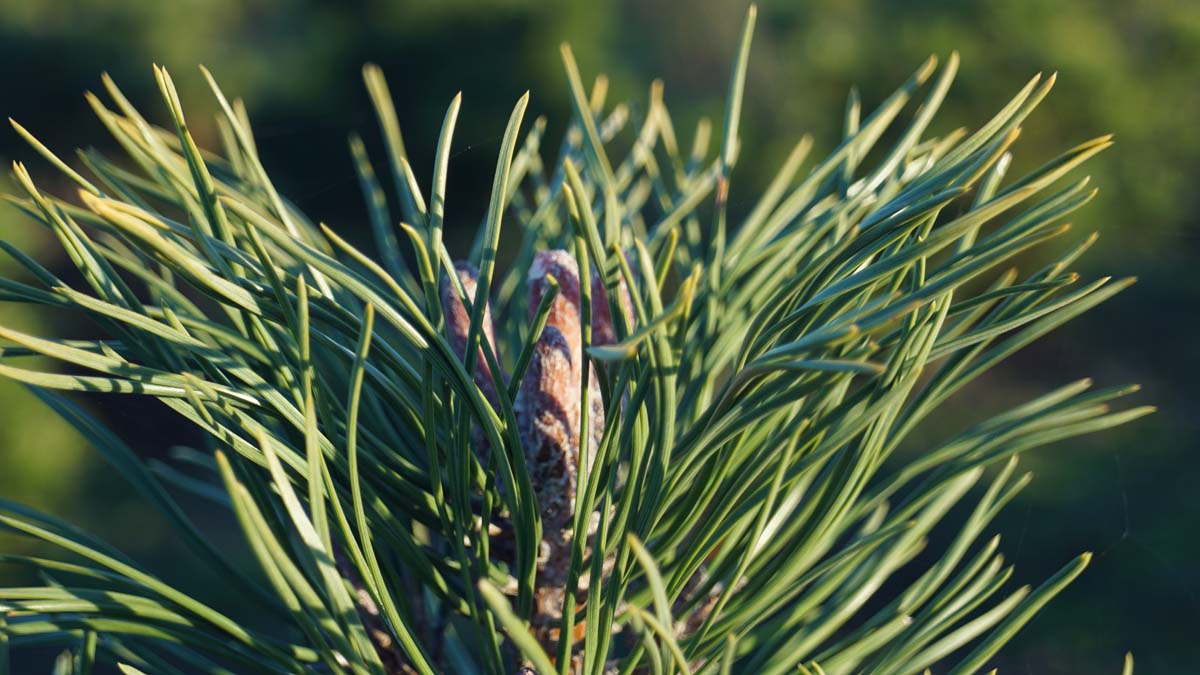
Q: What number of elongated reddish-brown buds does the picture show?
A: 4